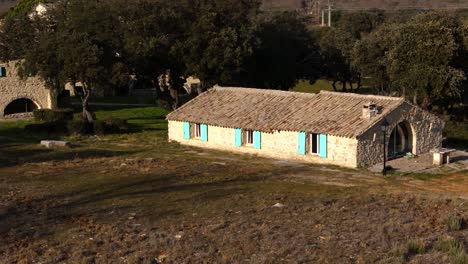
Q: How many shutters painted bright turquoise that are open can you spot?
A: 6